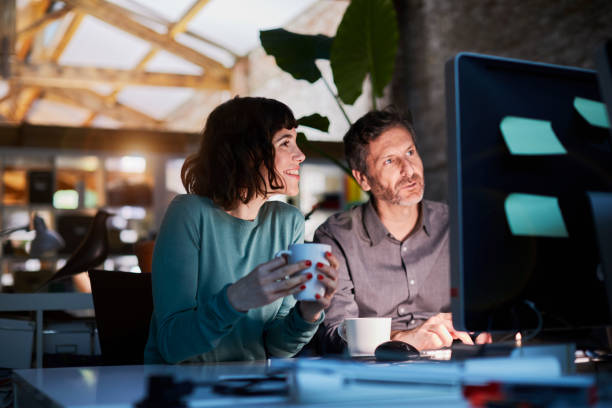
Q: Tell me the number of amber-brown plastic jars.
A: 0